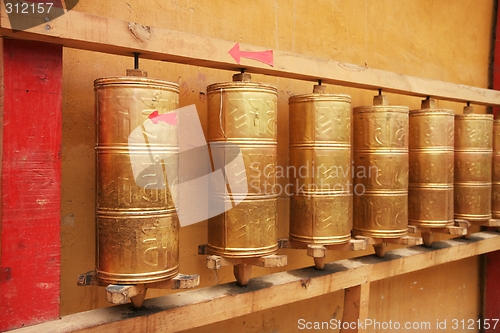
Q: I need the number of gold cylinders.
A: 7